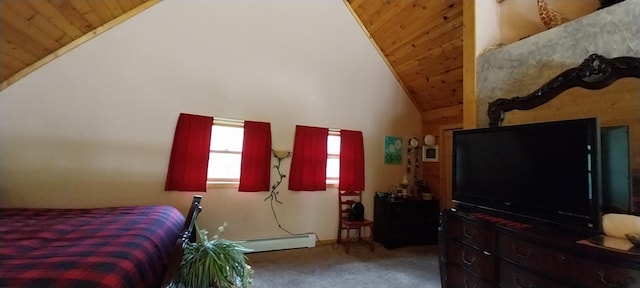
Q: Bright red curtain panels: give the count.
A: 4